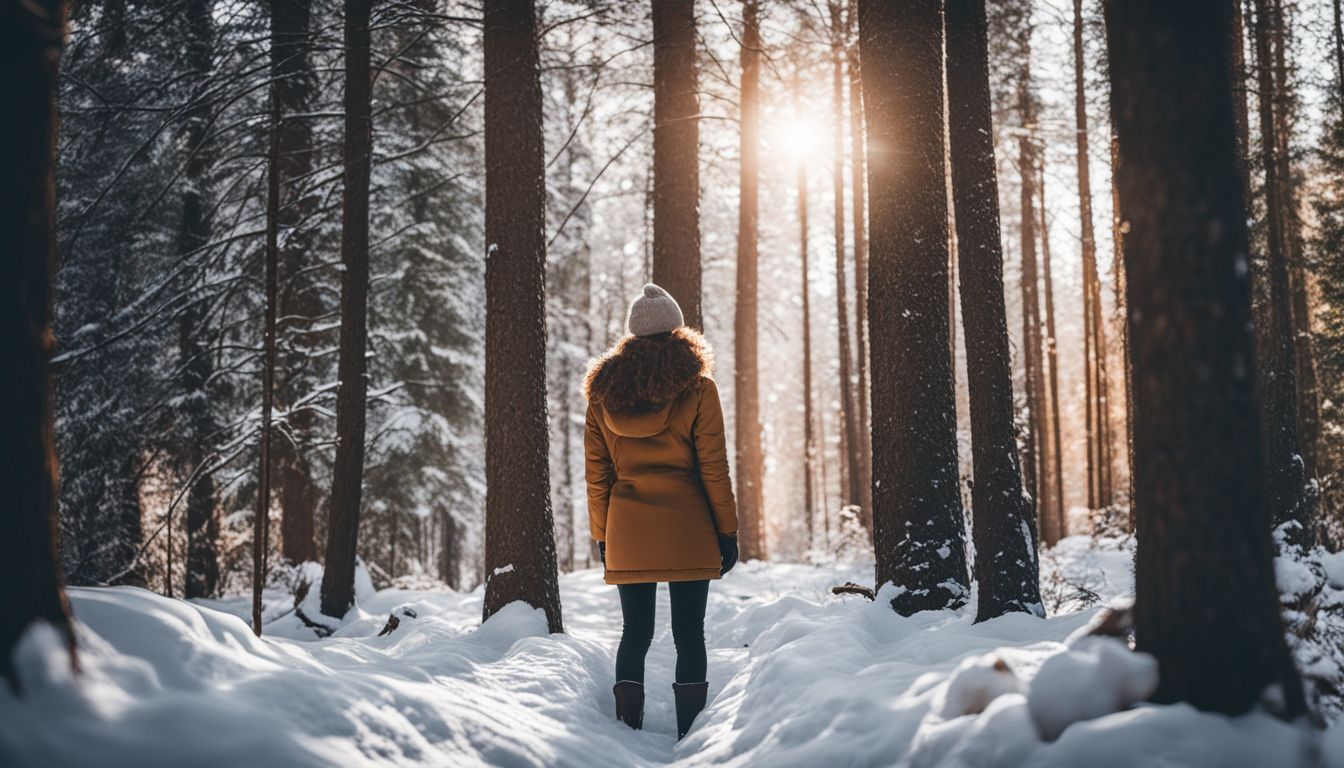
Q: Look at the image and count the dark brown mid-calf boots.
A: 2